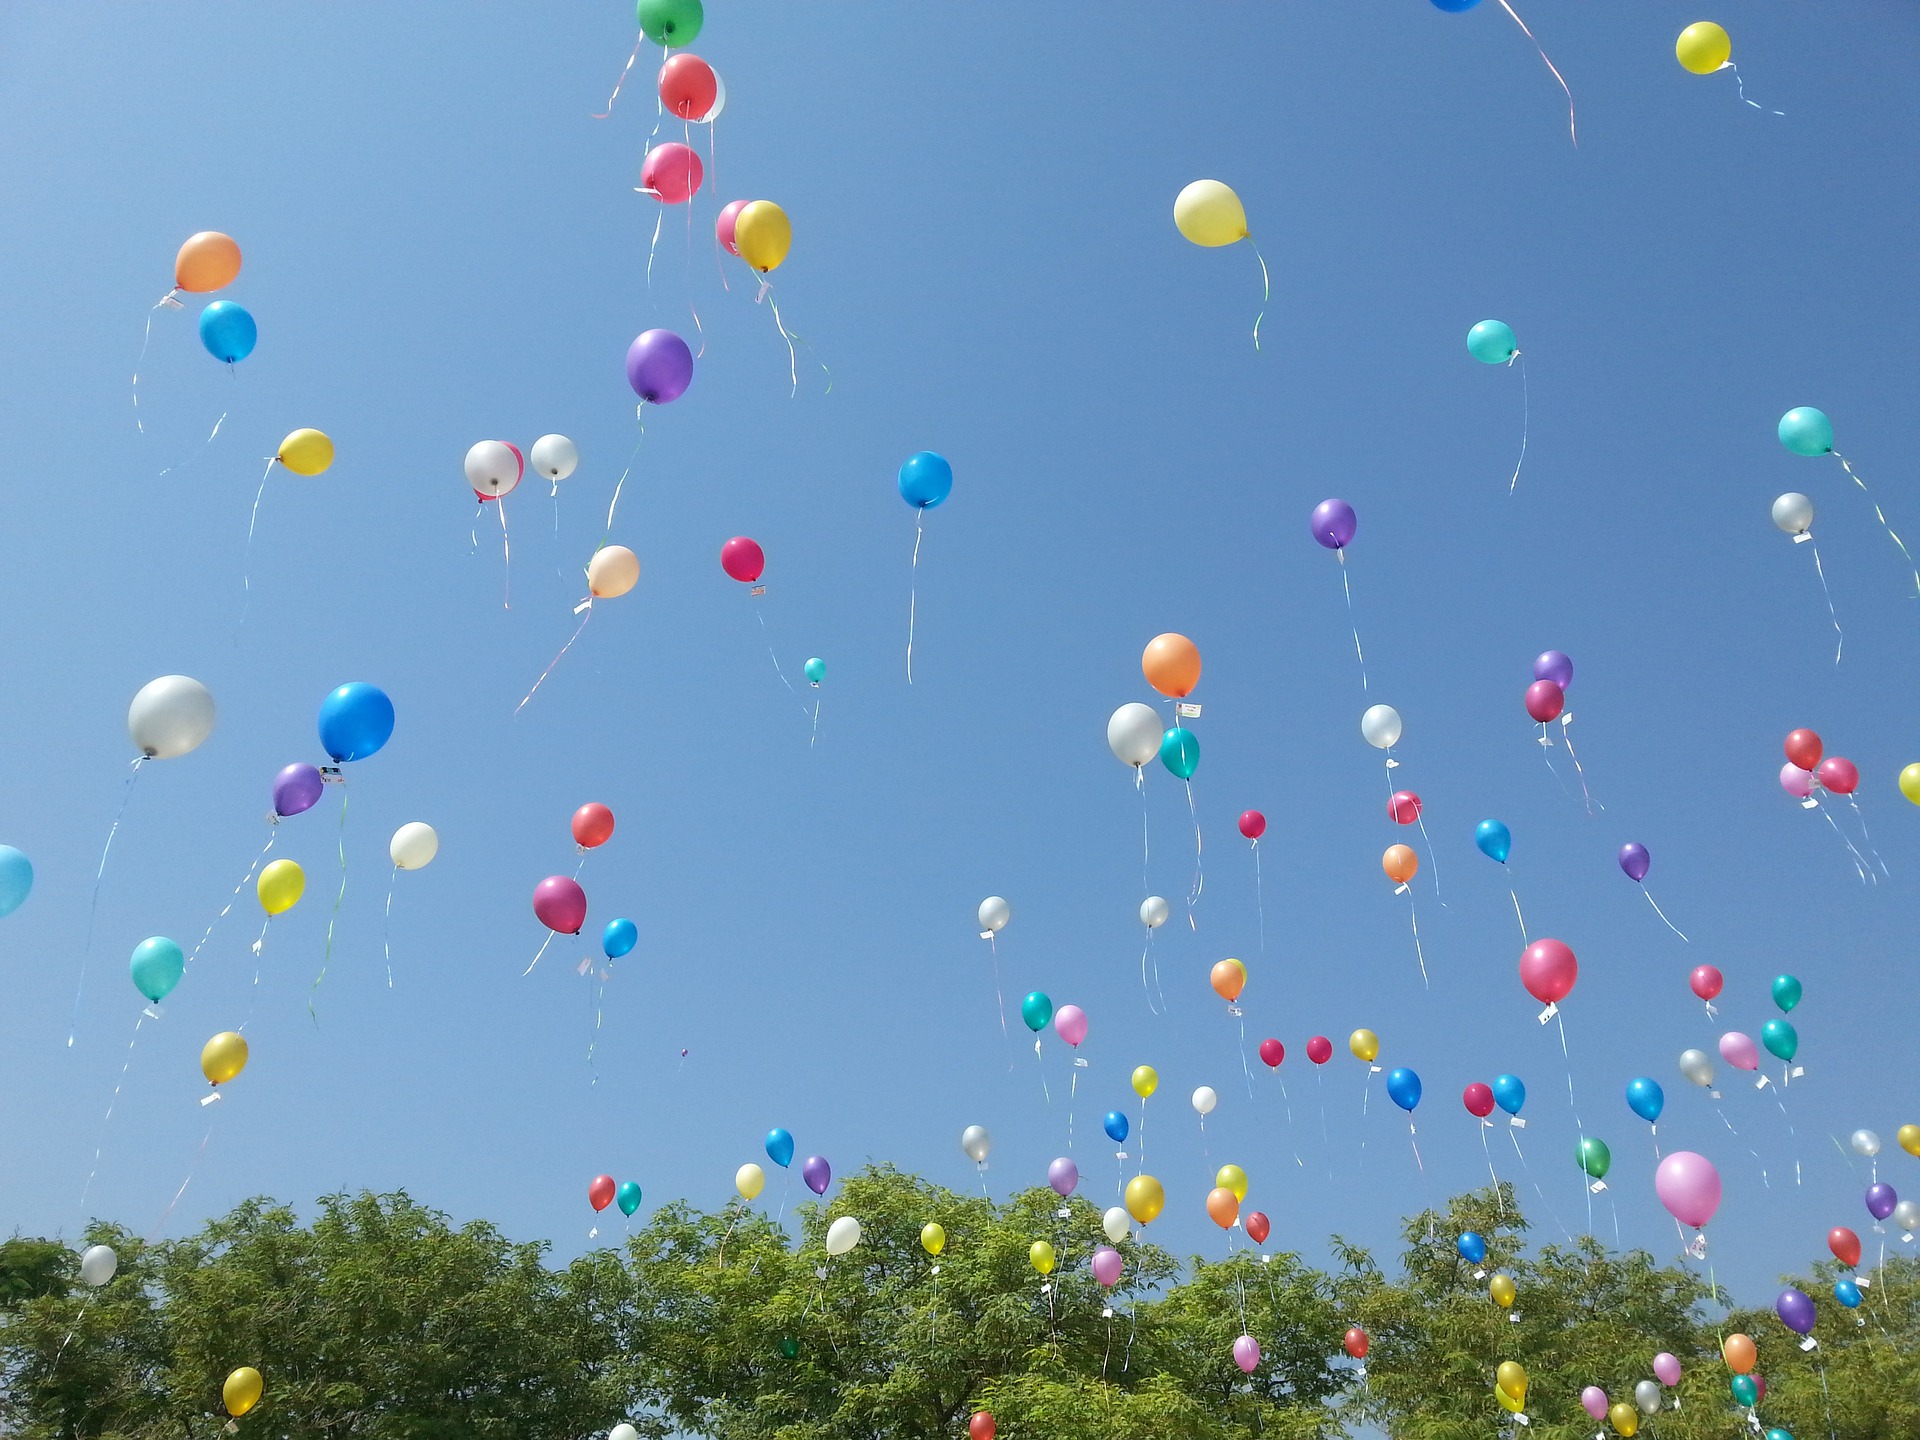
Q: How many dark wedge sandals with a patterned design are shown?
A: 0